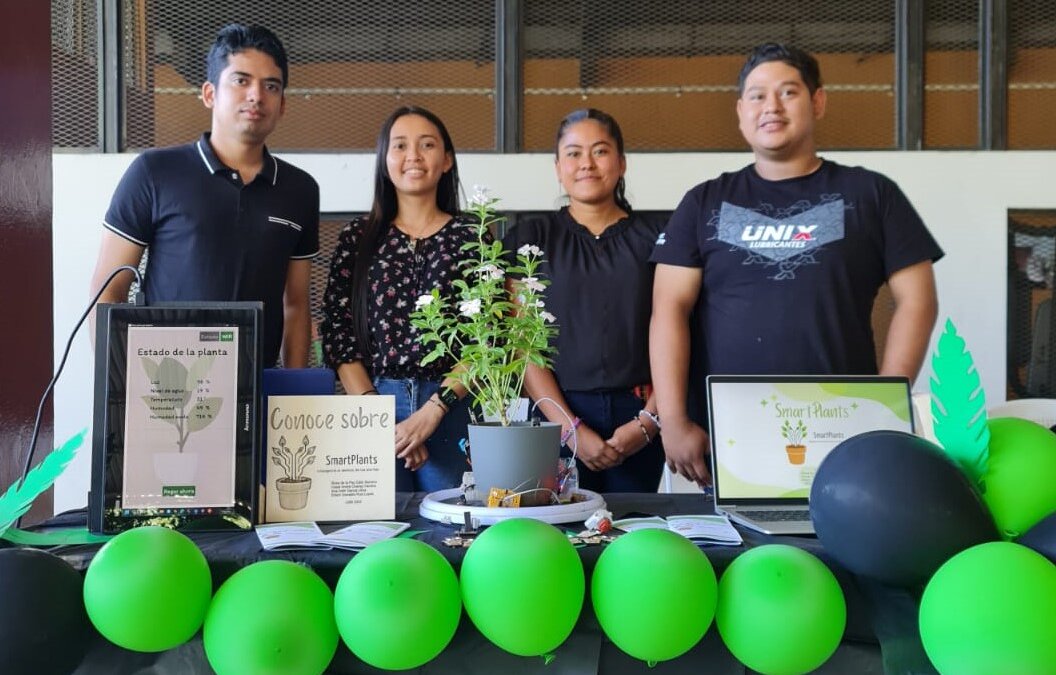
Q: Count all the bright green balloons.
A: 8